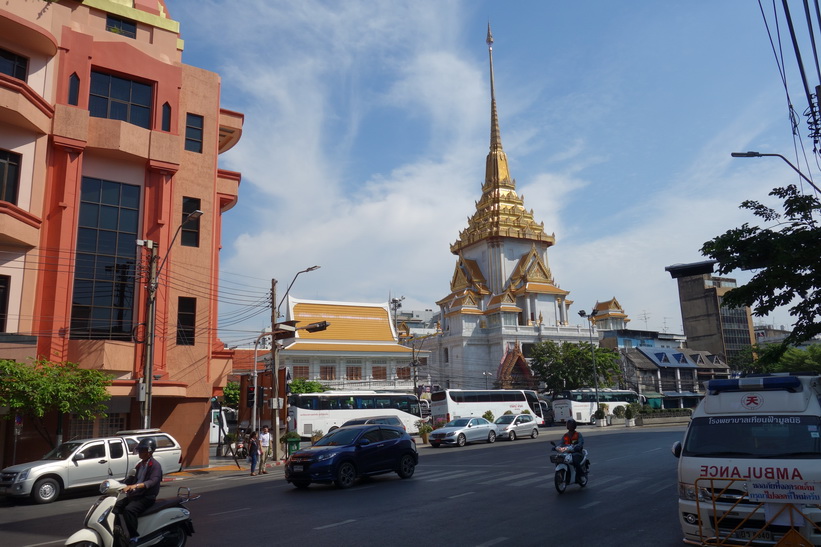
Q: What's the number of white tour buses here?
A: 3